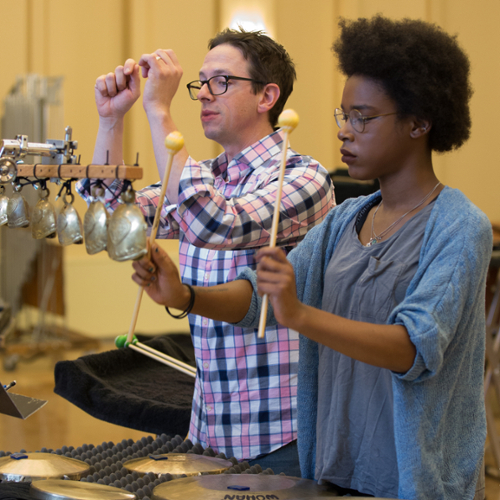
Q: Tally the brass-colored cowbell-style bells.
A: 6